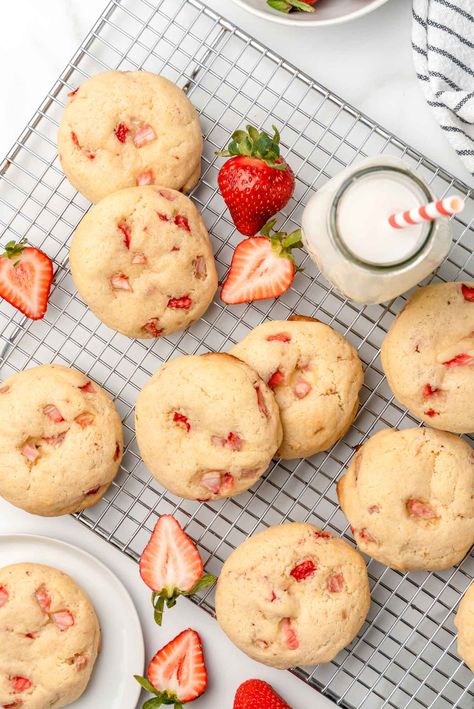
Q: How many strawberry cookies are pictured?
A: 10